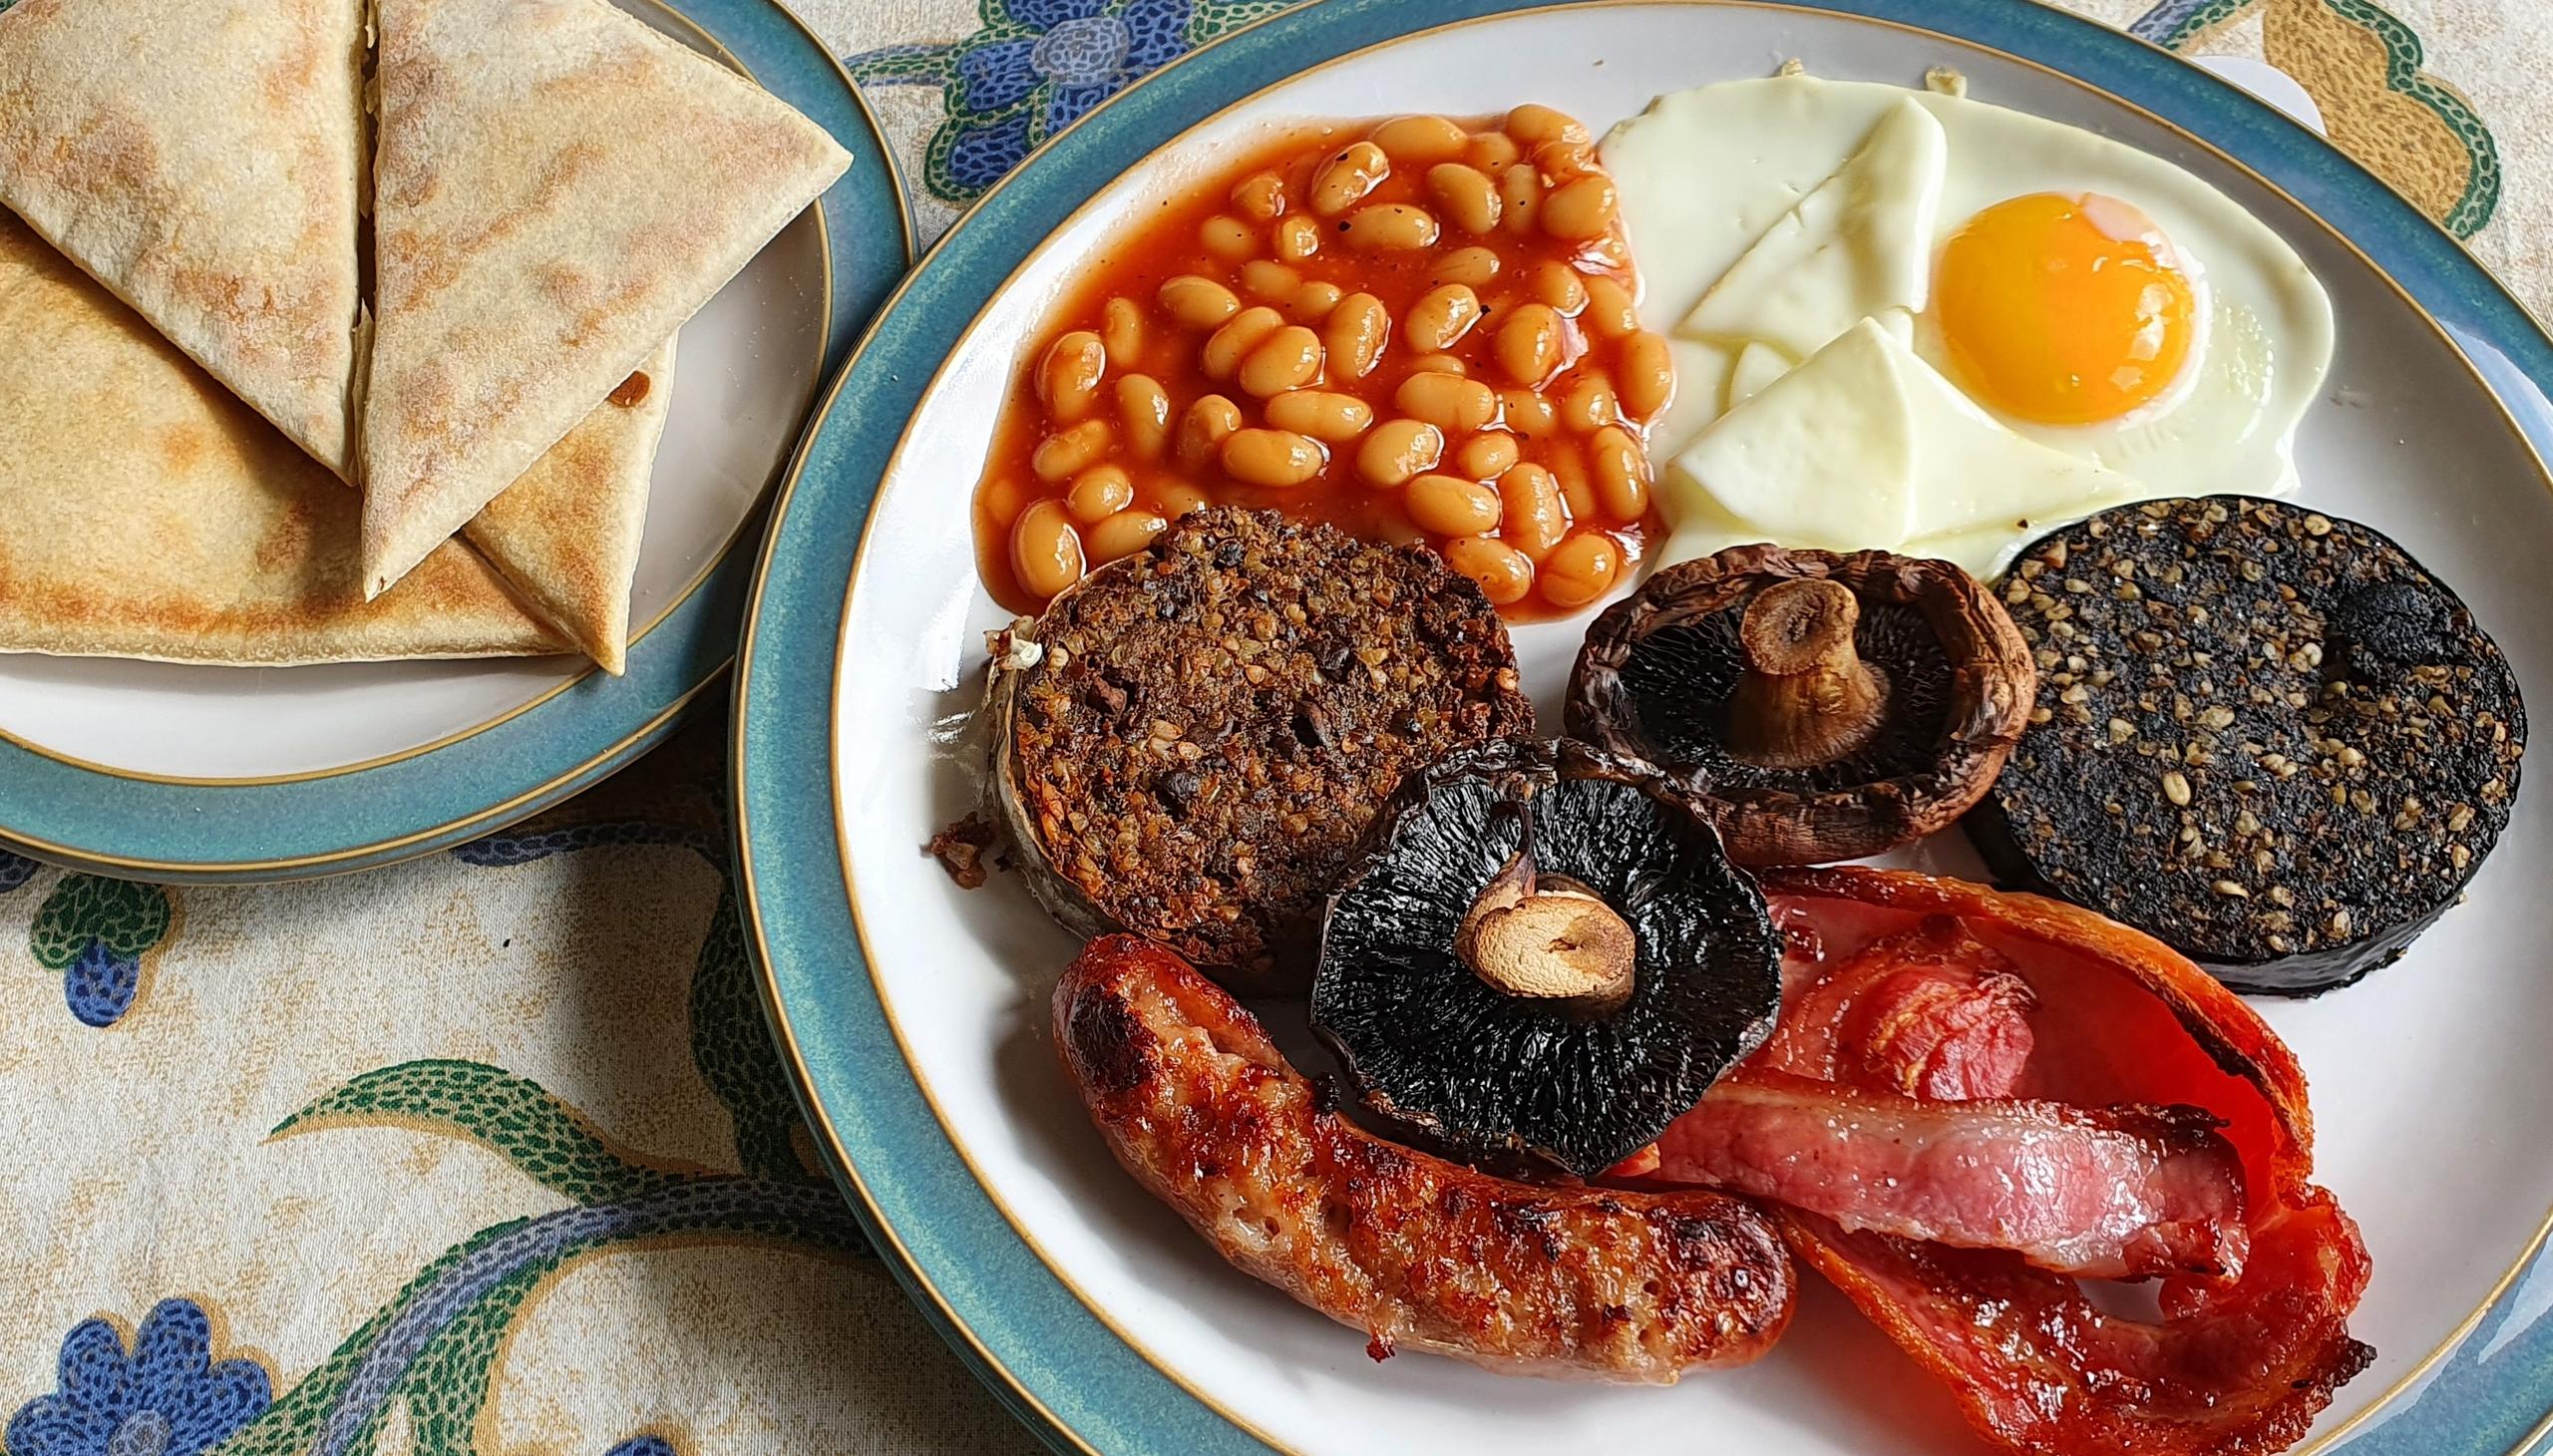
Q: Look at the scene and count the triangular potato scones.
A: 4